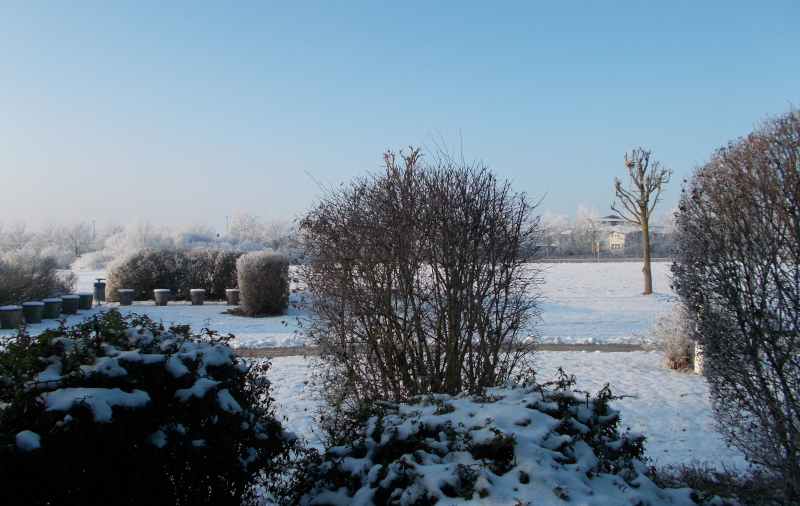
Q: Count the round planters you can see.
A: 9